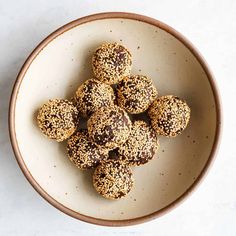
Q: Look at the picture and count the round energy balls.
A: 9